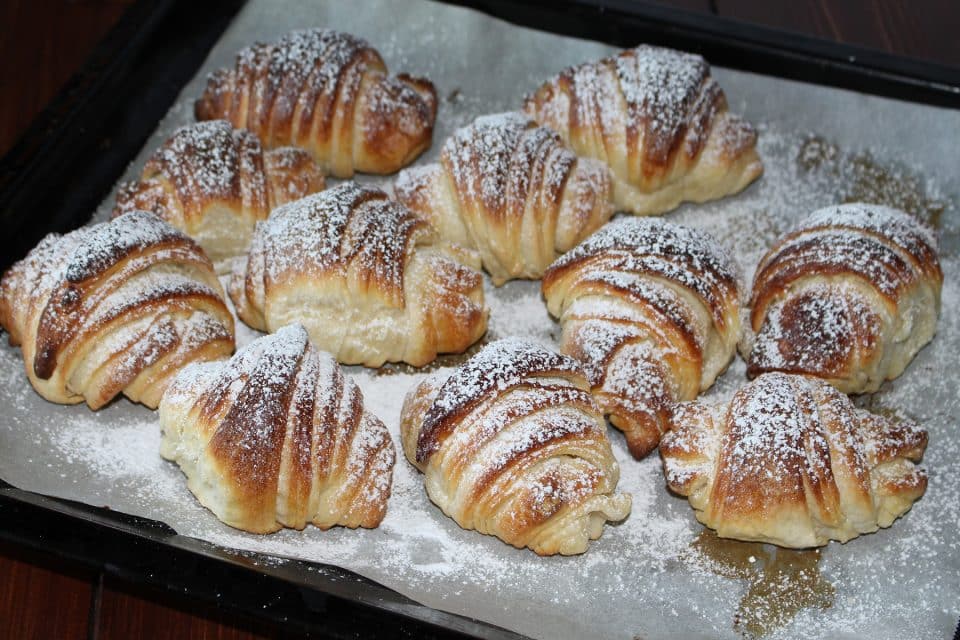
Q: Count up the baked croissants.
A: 11